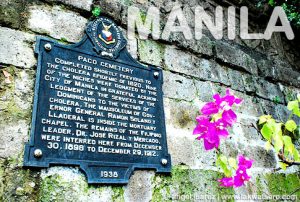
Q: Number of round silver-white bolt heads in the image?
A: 4